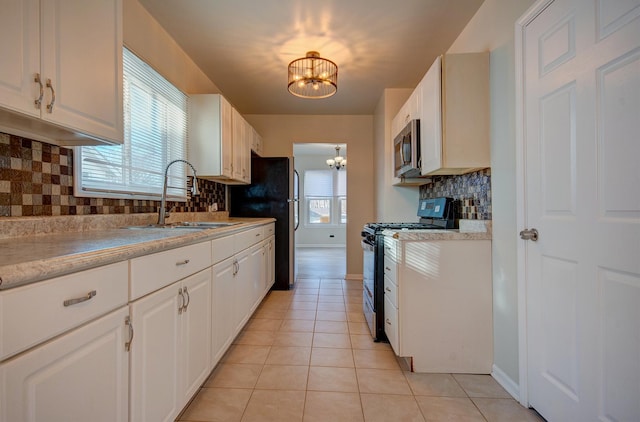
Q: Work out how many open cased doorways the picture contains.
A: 1